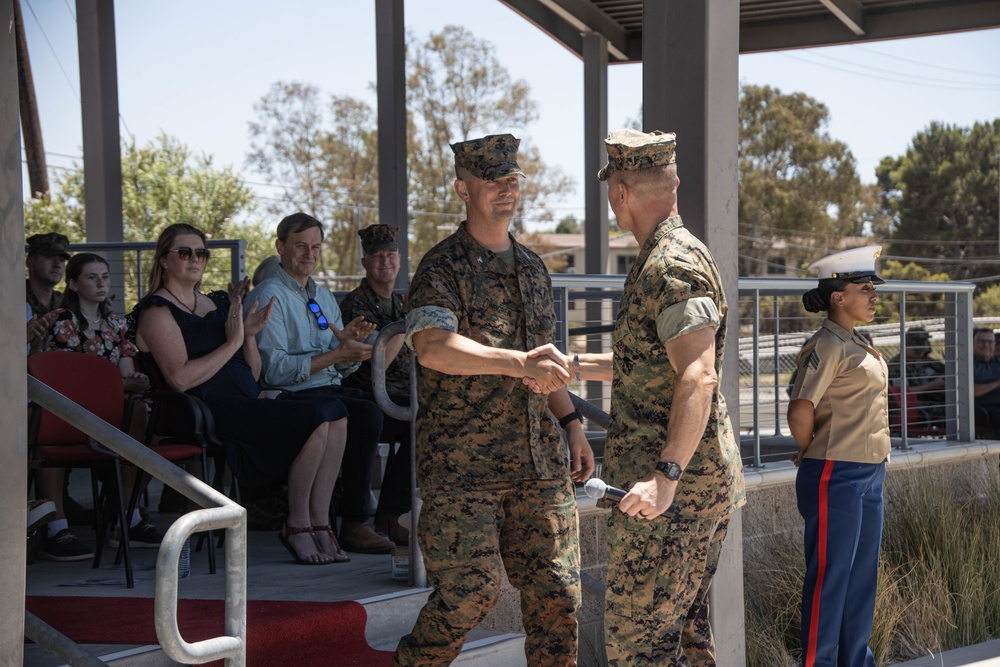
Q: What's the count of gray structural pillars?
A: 5